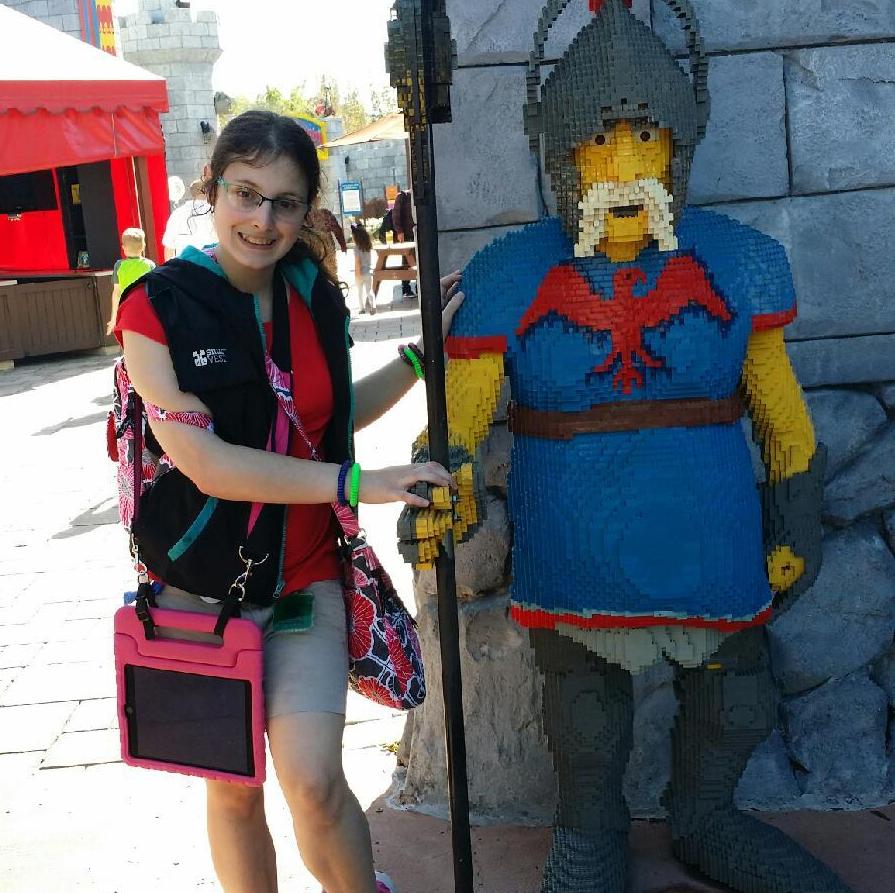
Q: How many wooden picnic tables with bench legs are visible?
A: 1